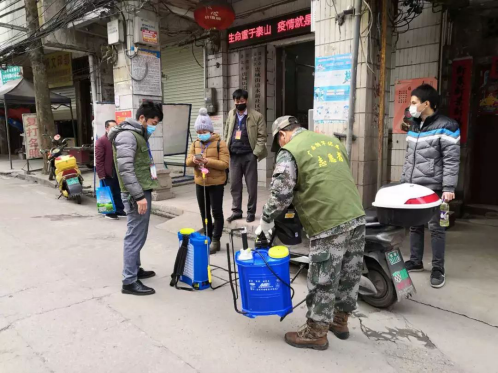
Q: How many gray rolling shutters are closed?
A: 1